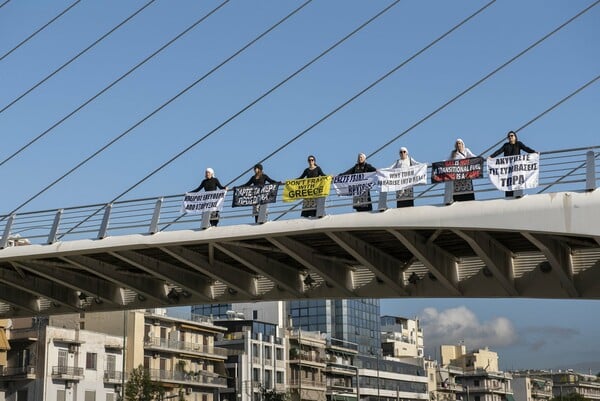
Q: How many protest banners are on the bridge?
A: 7